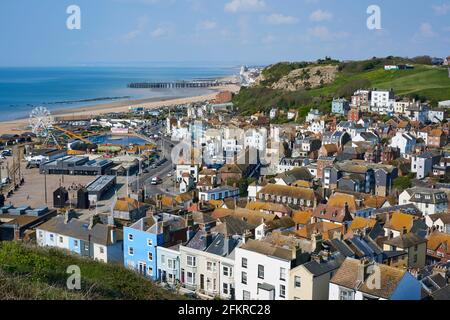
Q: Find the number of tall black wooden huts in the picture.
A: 2